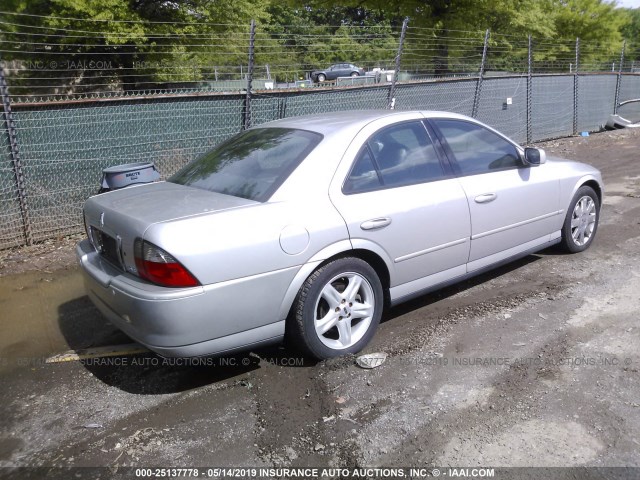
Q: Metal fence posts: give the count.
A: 7